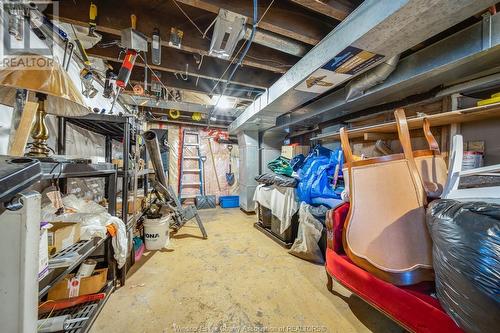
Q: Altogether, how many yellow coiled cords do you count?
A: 2